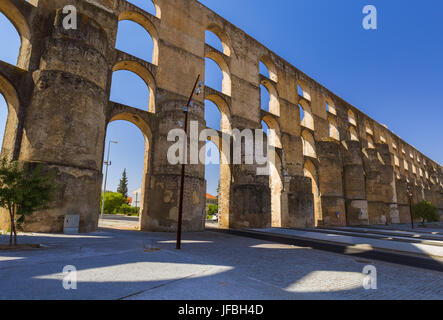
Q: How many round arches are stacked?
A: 4